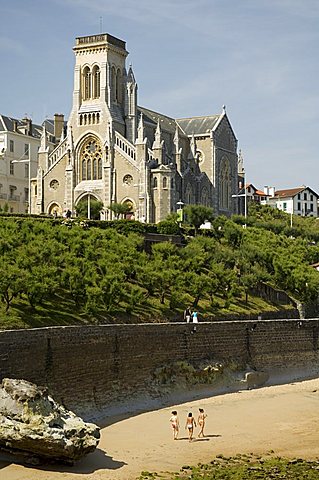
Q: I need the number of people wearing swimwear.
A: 3